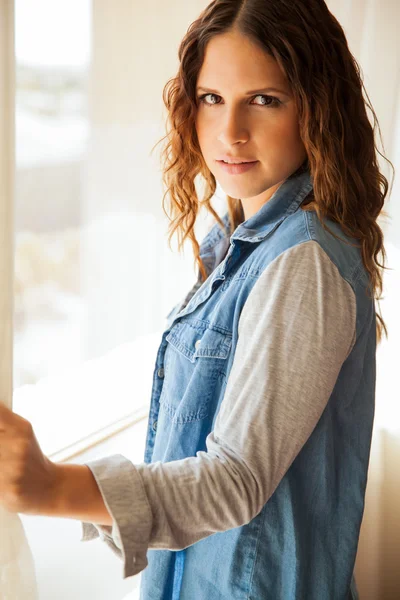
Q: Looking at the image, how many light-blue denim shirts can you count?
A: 1